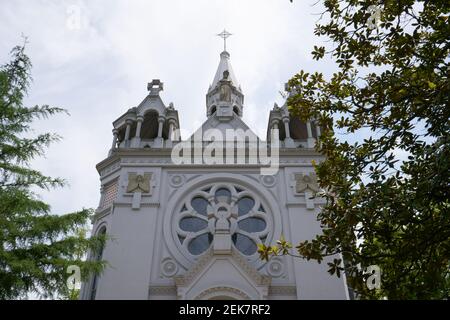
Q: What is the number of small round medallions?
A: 4